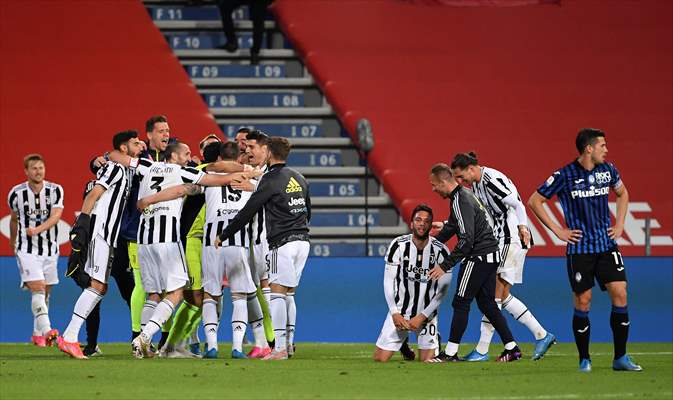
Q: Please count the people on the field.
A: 15